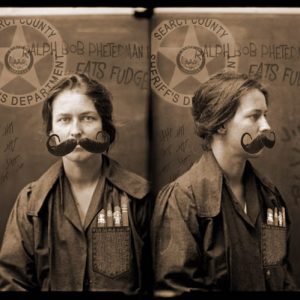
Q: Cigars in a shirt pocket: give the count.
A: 4